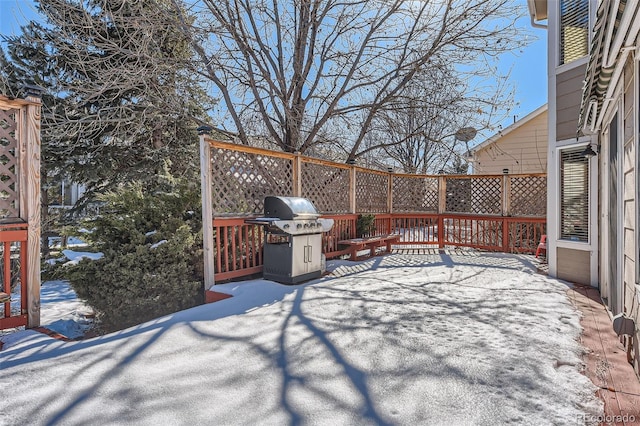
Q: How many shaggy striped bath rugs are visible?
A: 0